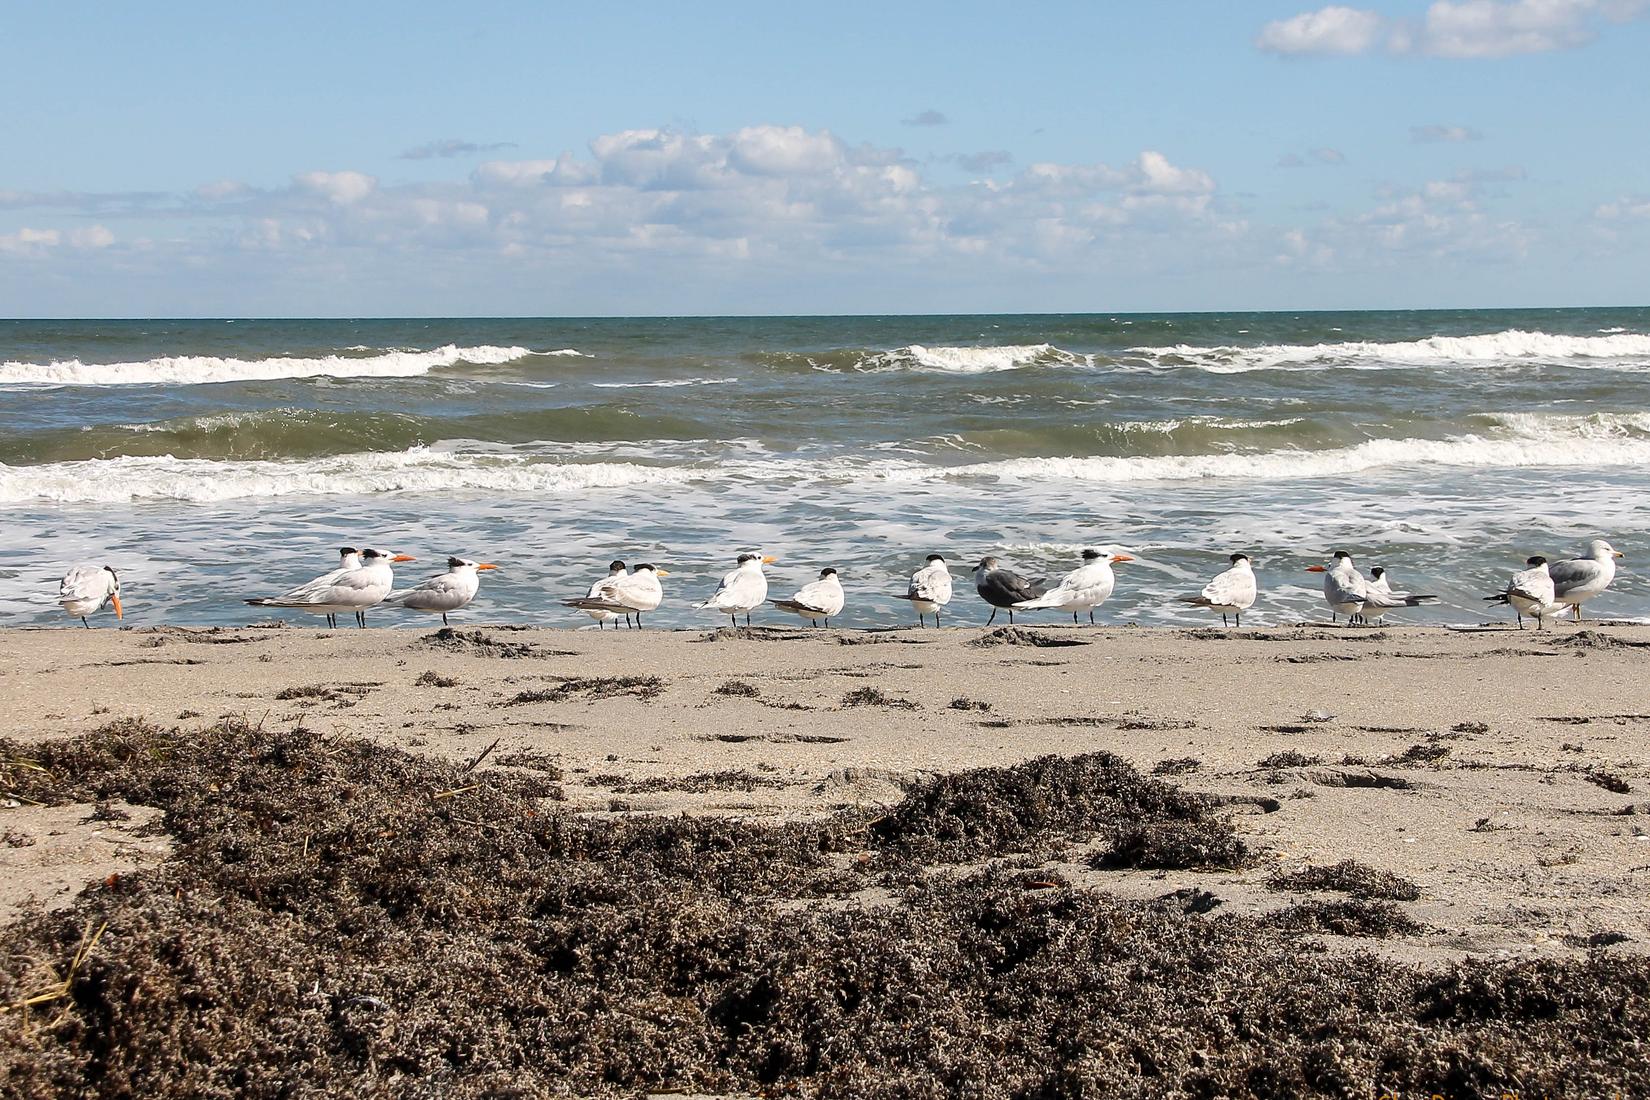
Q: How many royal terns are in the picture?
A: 14